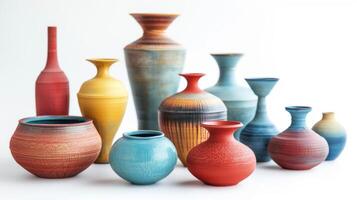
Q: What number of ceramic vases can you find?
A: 11